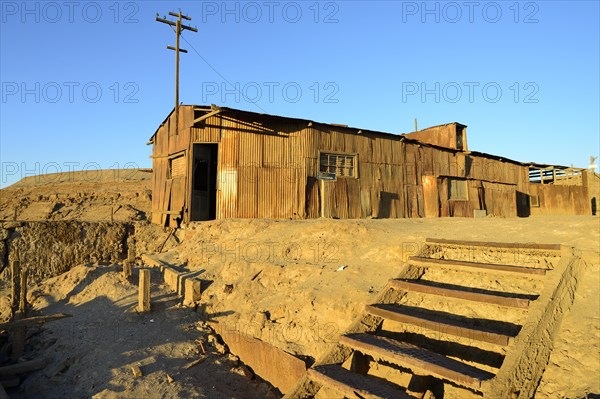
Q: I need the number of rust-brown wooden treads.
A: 6